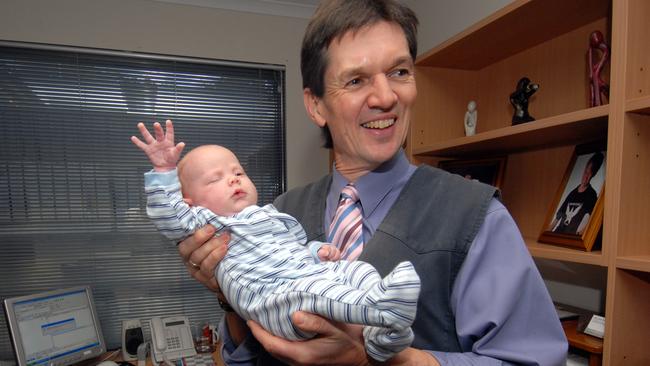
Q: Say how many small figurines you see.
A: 3